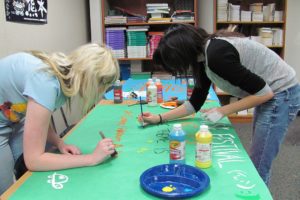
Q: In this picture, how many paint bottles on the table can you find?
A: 7